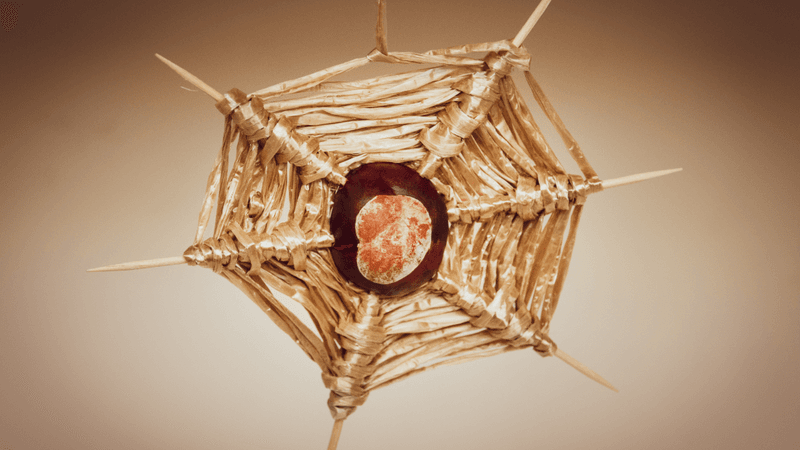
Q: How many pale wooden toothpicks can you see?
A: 6